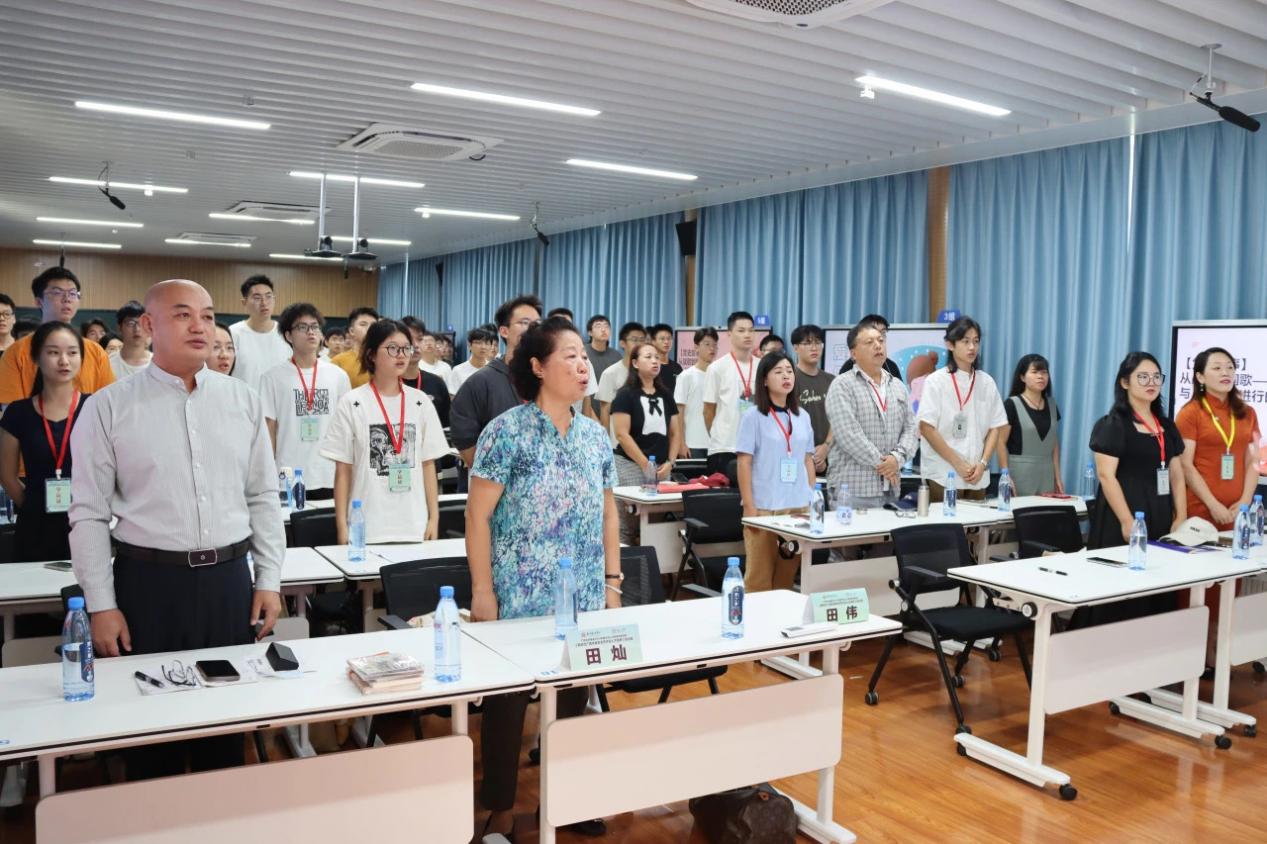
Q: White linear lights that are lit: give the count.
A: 13